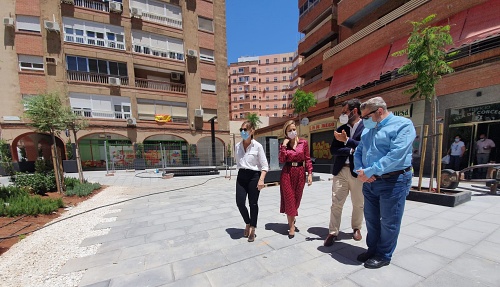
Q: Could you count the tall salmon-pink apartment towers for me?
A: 1